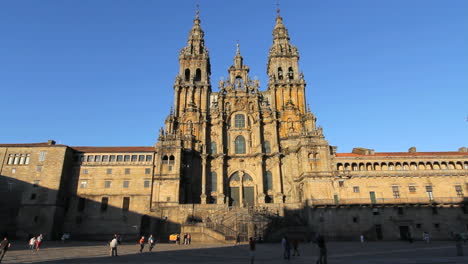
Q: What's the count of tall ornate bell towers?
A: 2